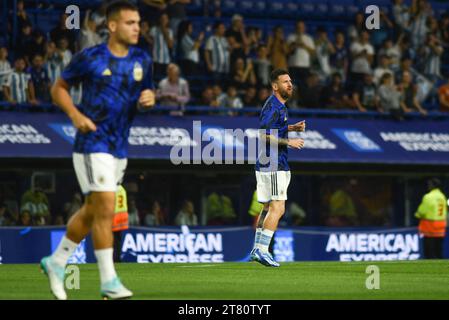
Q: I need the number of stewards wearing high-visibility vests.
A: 3